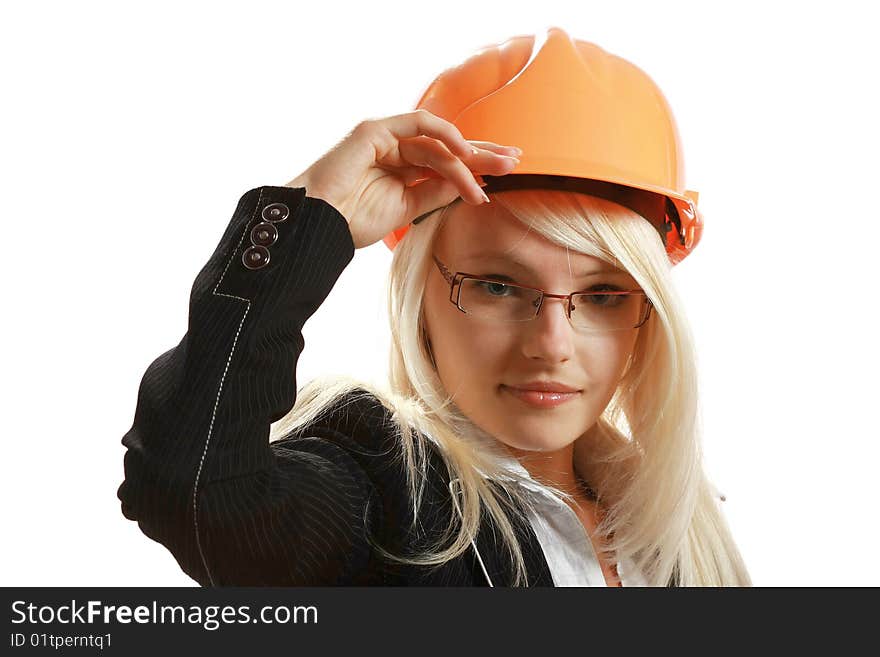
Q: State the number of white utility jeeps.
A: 0